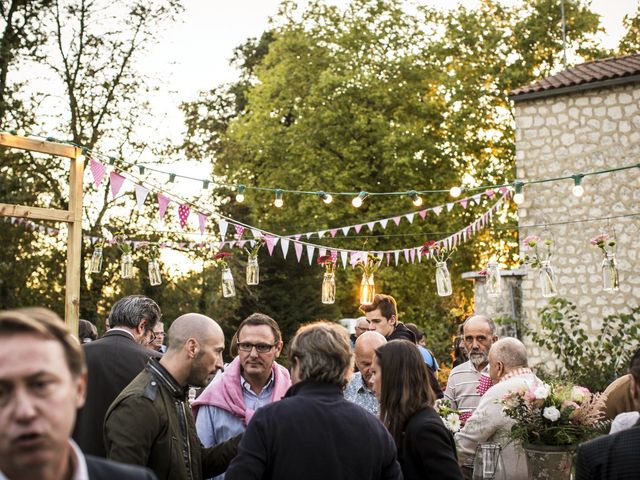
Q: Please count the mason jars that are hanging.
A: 11